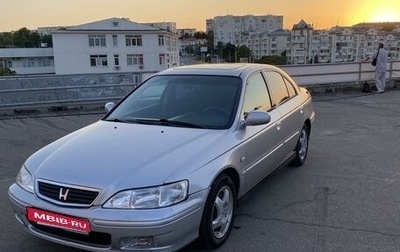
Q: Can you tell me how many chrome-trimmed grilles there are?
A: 1